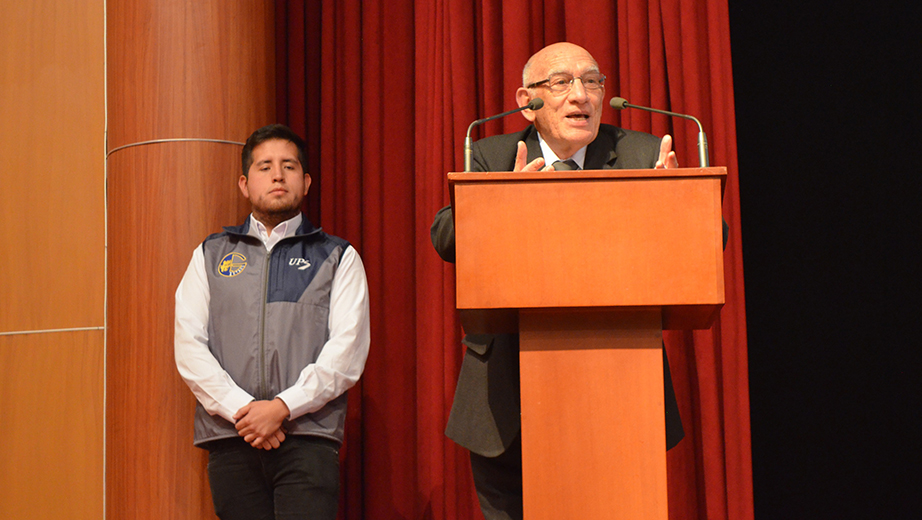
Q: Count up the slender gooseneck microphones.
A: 2